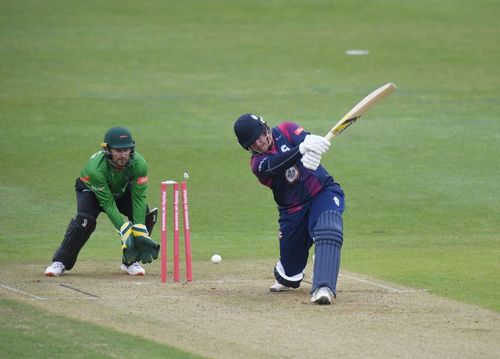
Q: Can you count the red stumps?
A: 3